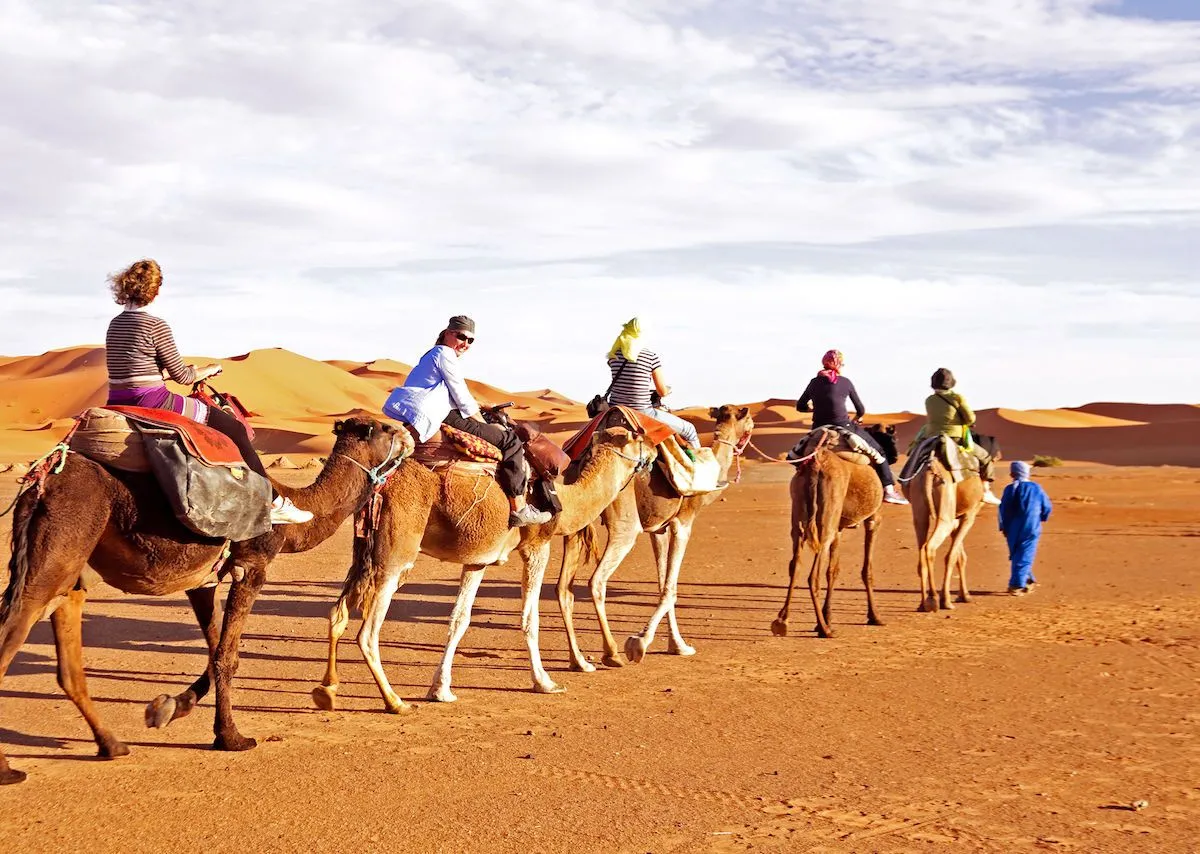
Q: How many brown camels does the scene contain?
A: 5